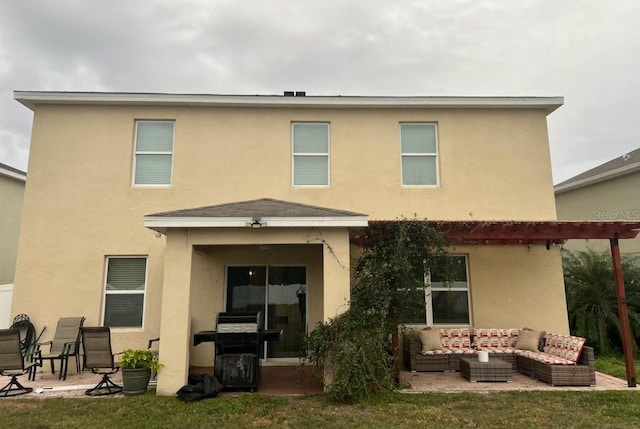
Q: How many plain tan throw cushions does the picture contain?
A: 2